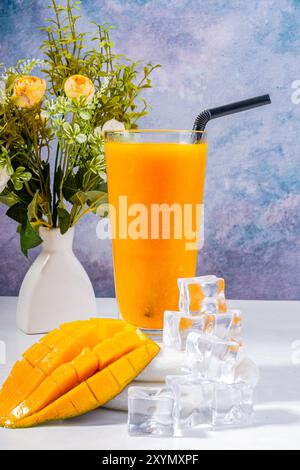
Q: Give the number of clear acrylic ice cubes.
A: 7